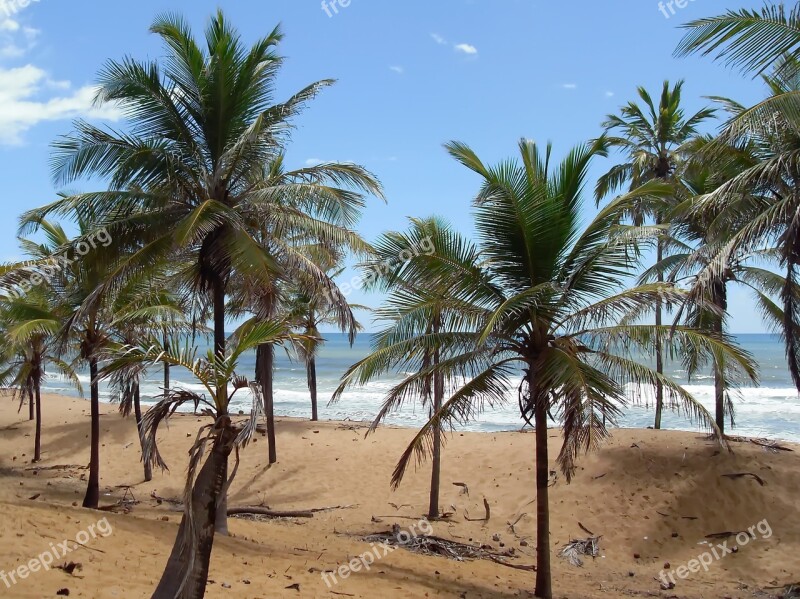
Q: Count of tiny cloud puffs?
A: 5